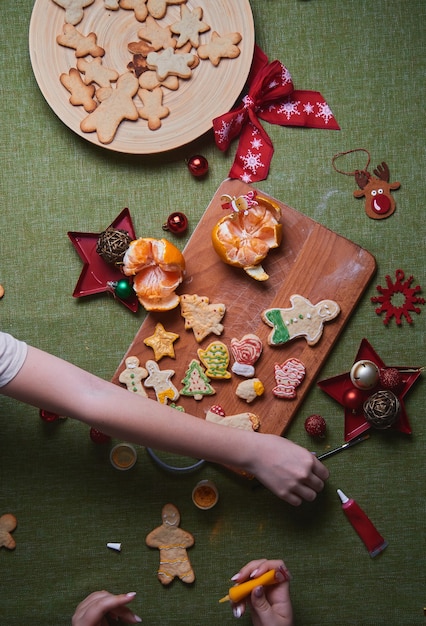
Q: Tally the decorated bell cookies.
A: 0